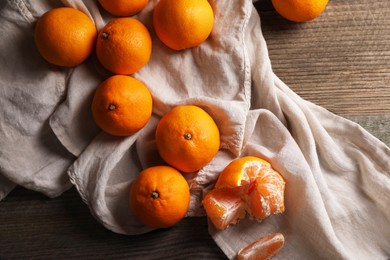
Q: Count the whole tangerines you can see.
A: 8